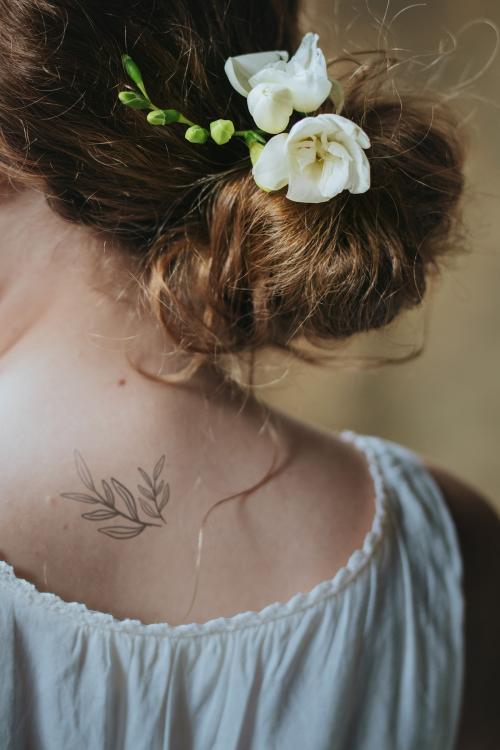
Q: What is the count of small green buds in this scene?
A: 5